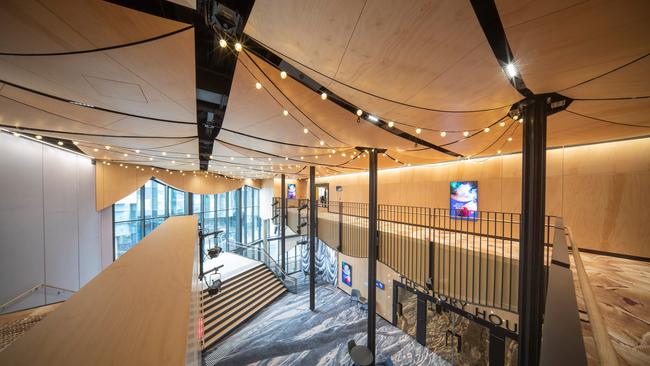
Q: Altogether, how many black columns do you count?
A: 4